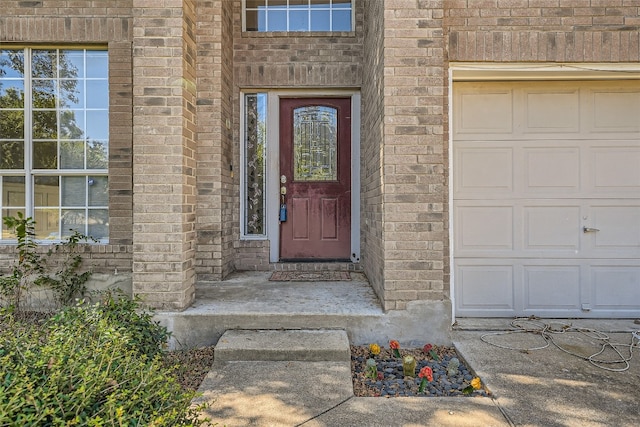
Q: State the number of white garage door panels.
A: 12